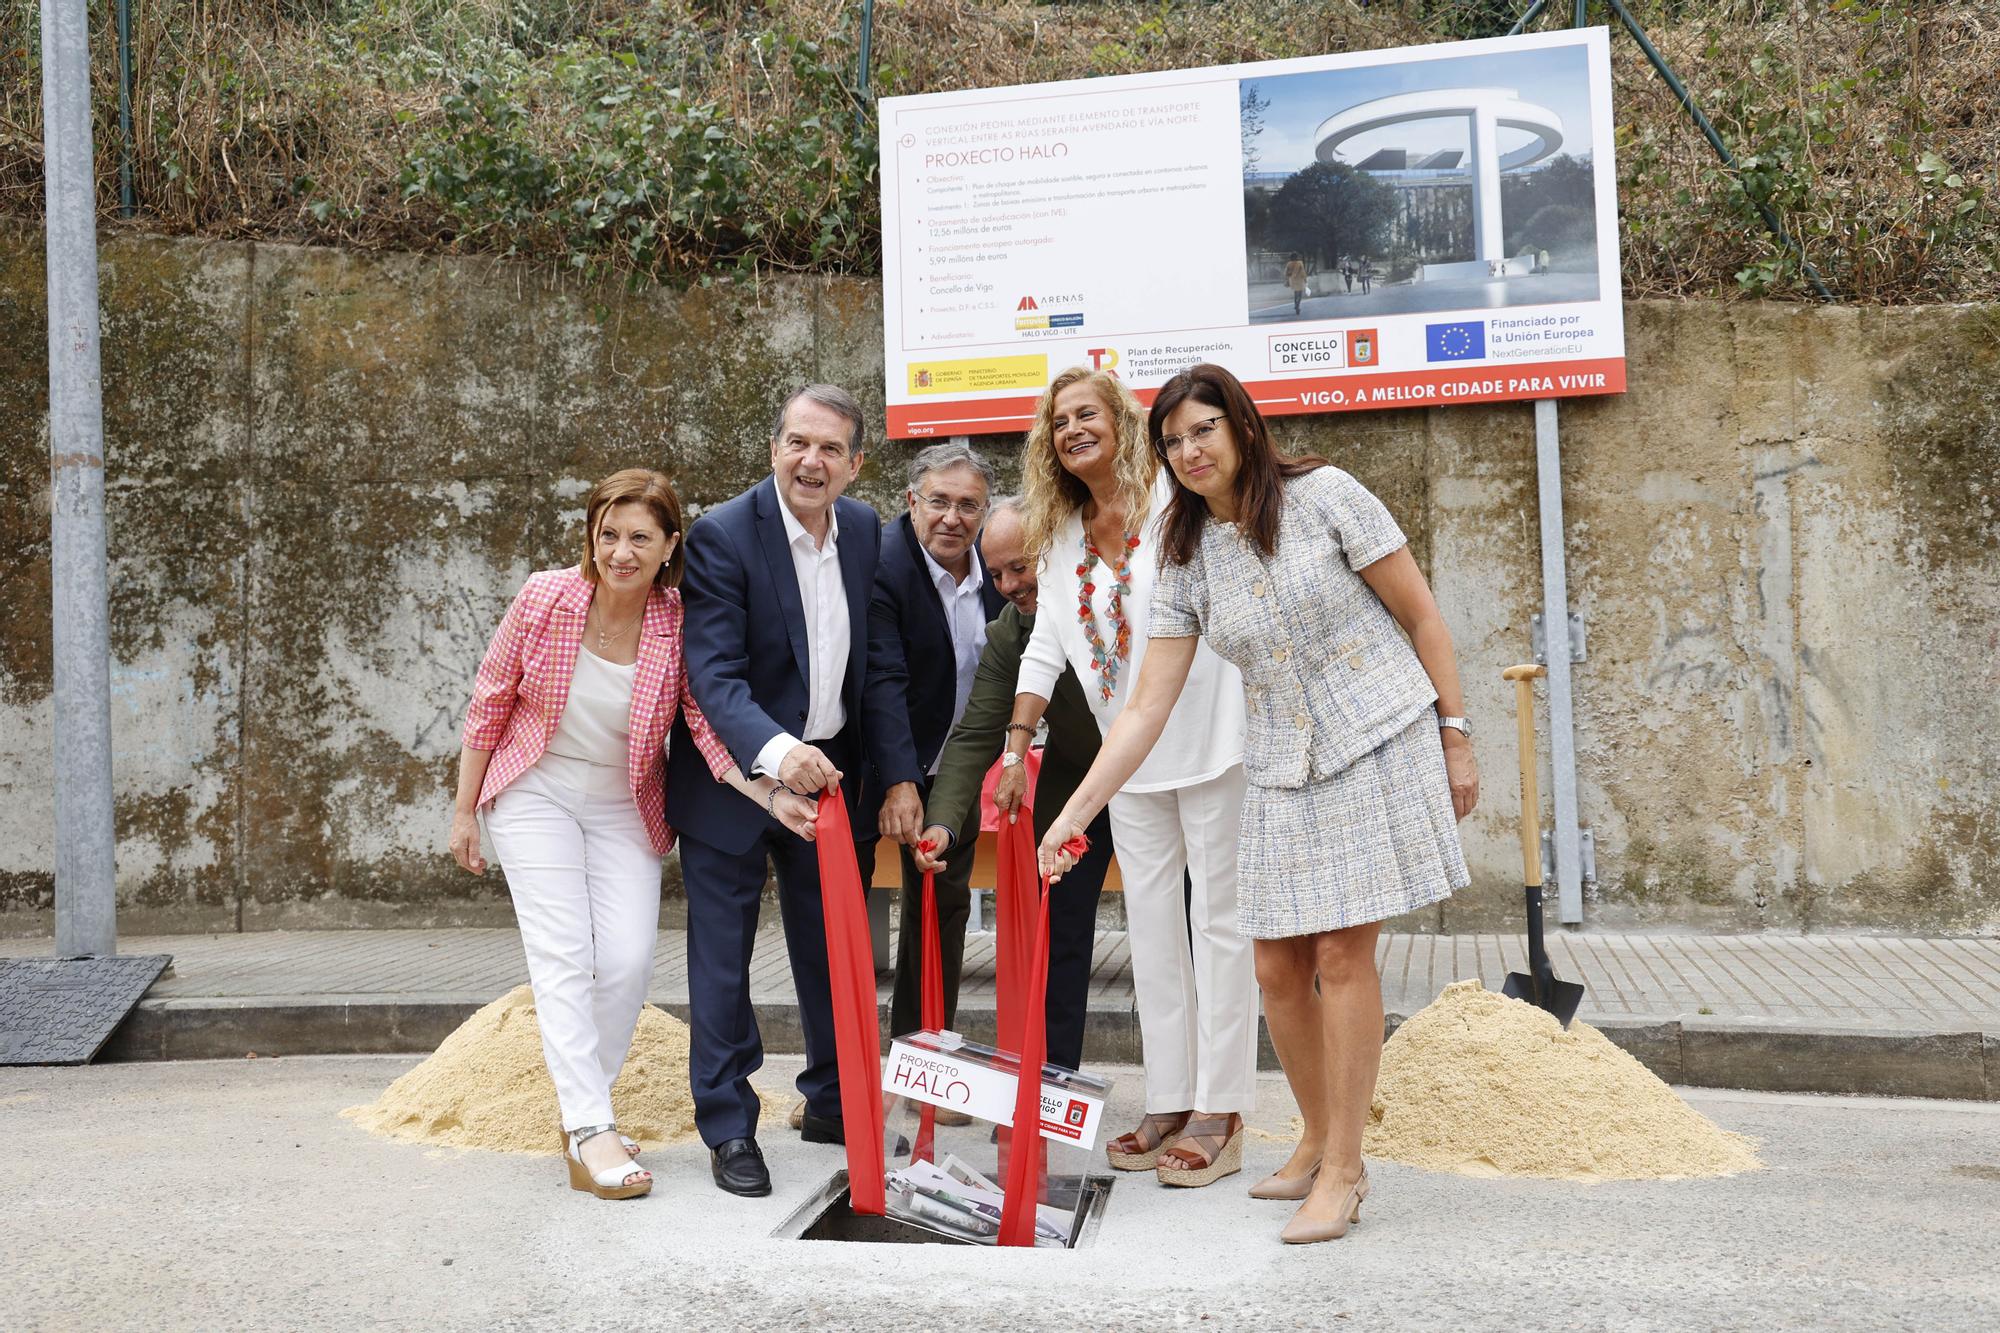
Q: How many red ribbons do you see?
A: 4